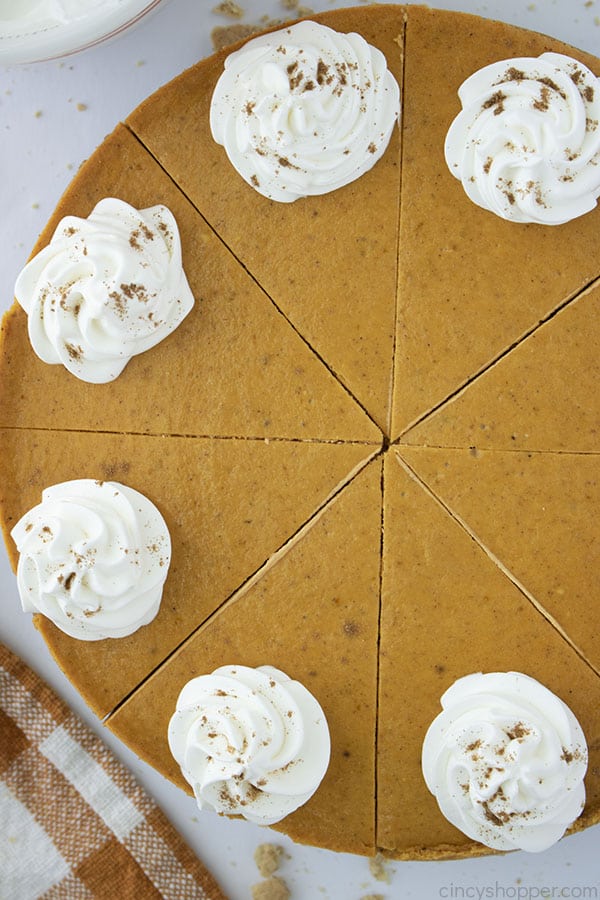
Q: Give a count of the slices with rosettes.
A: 6